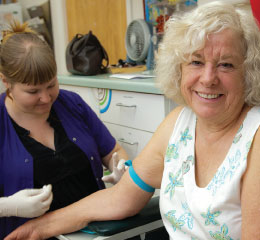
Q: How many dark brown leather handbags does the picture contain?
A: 1